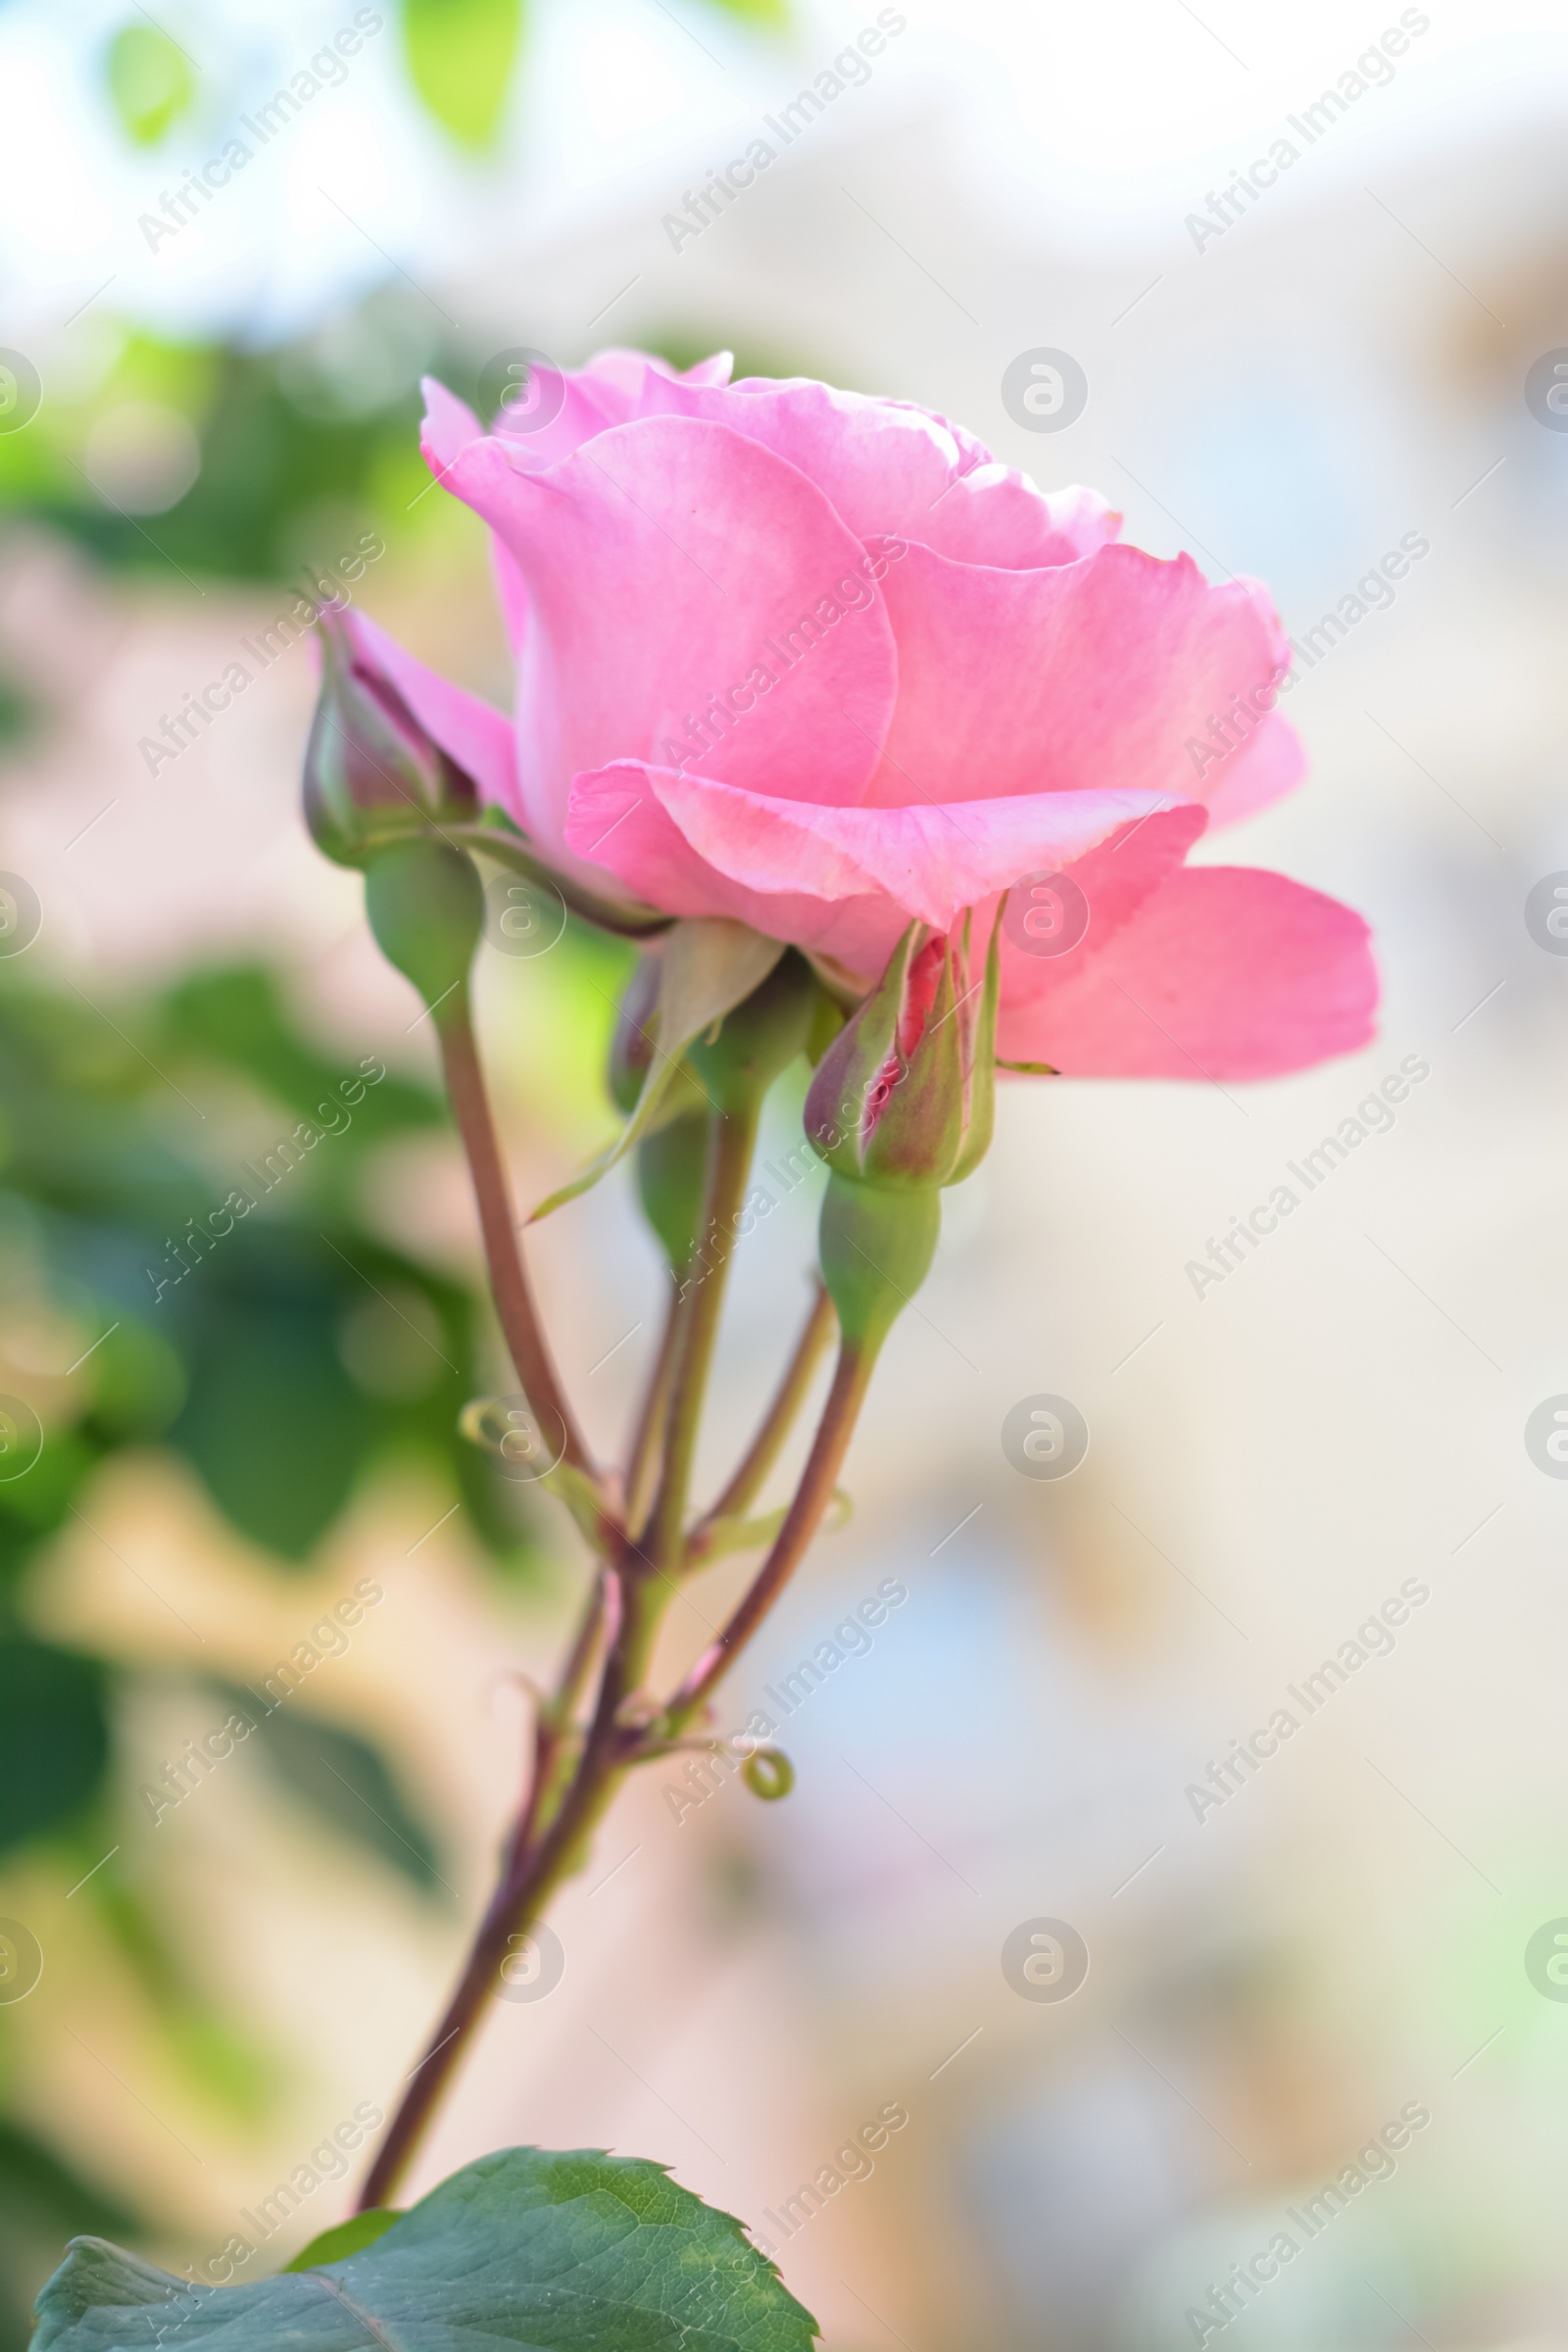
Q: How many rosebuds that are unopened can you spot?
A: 3